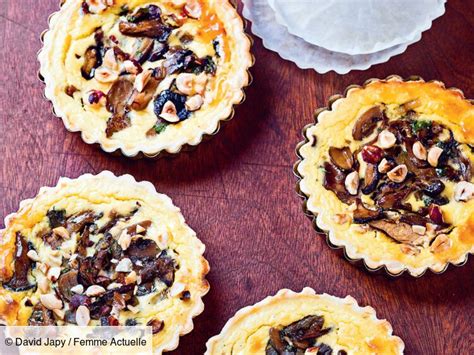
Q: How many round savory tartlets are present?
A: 4